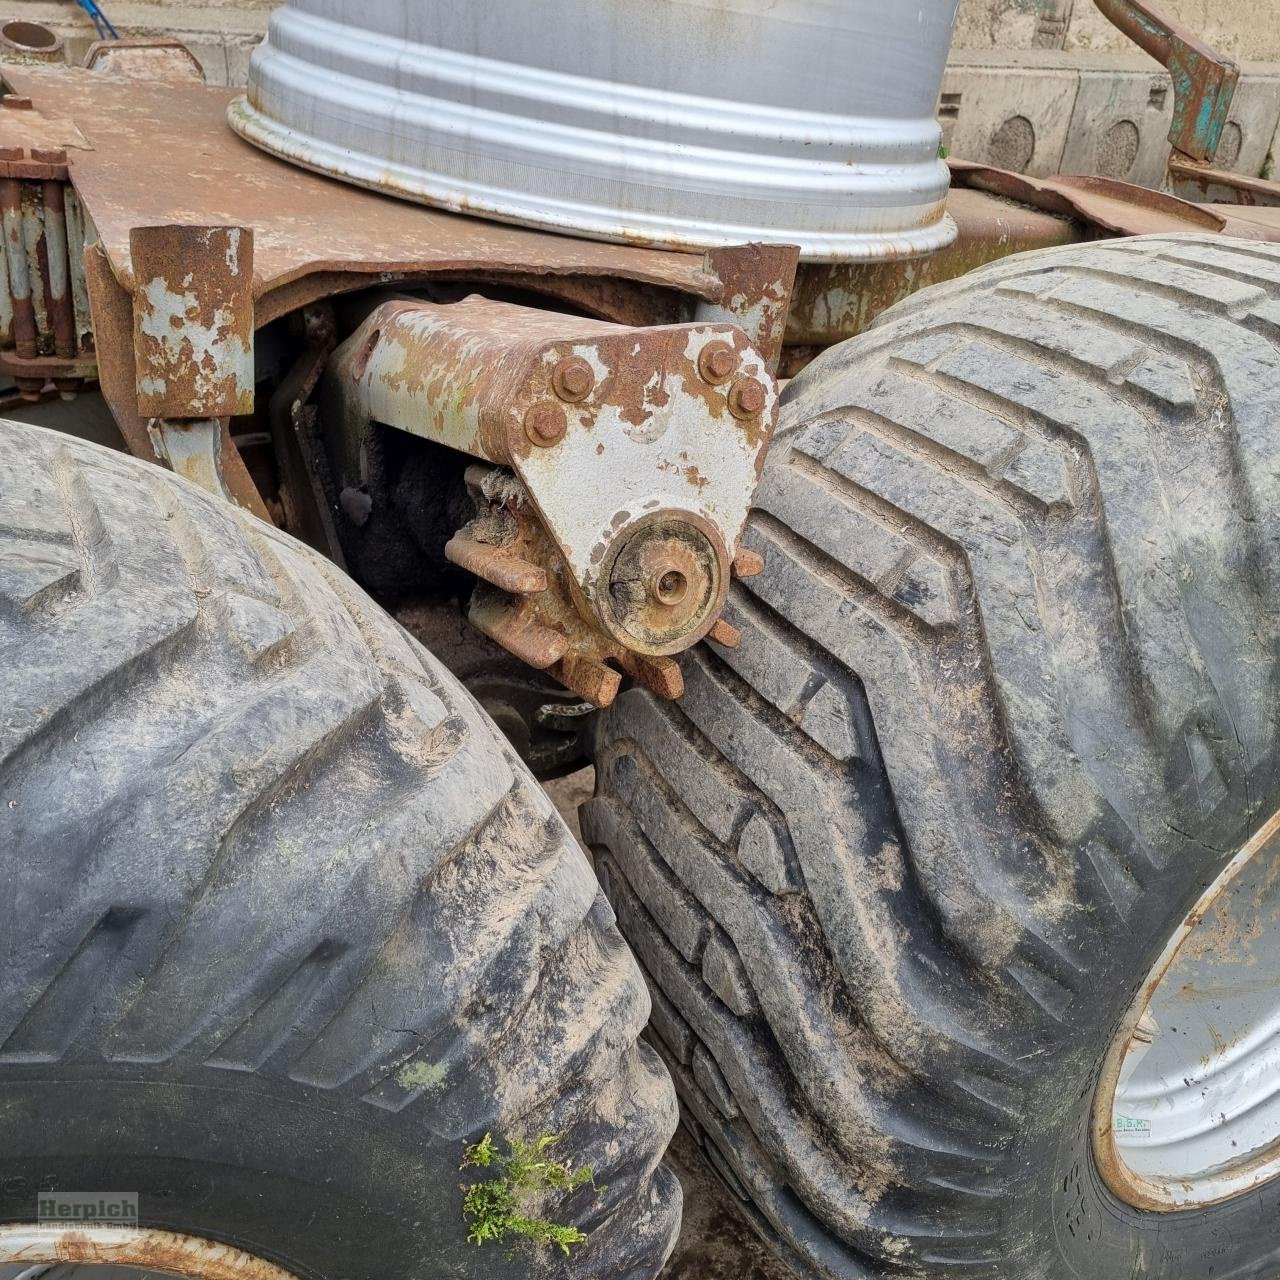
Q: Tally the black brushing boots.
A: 0